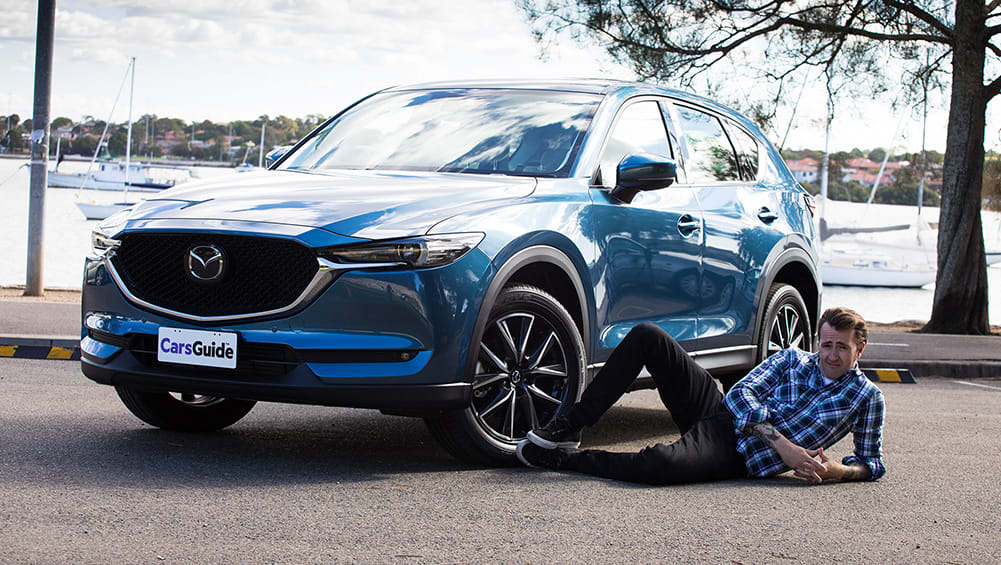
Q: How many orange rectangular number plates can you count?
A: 0